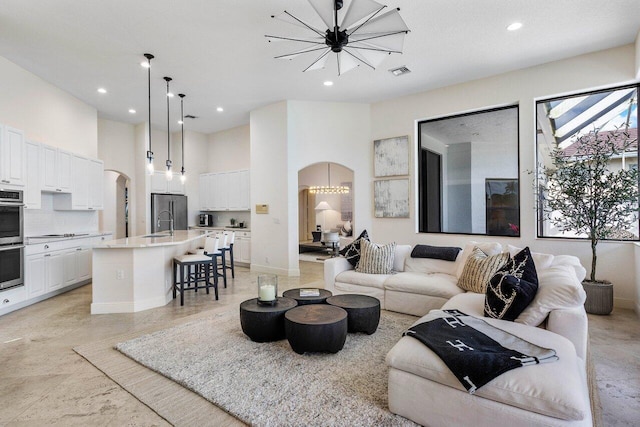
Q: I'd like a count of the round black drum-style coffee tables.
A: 4